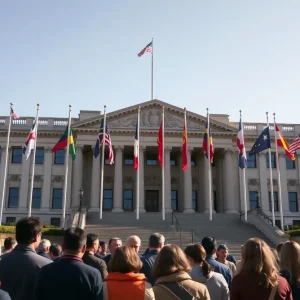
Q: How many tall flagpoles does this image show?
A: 12